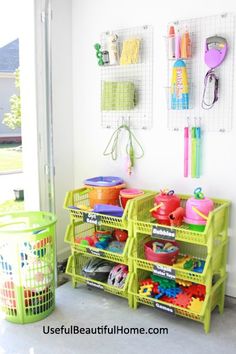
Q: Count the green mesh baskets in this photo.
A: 7